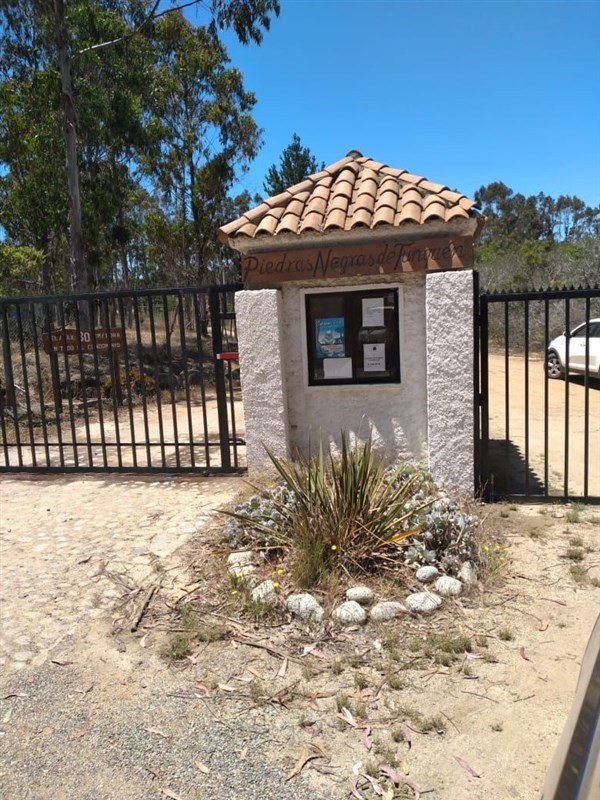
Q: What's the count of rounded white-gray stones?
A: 11